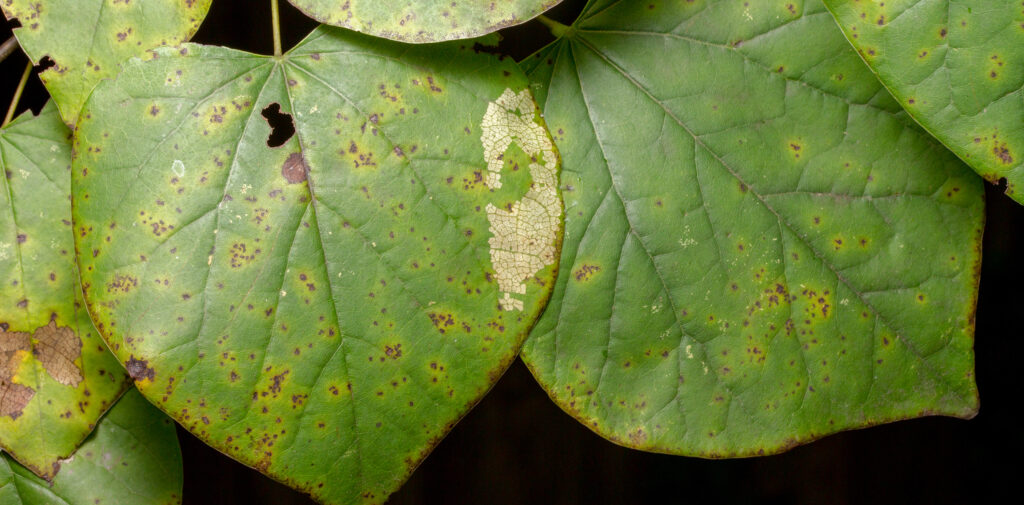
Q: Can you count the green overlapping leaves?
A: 7